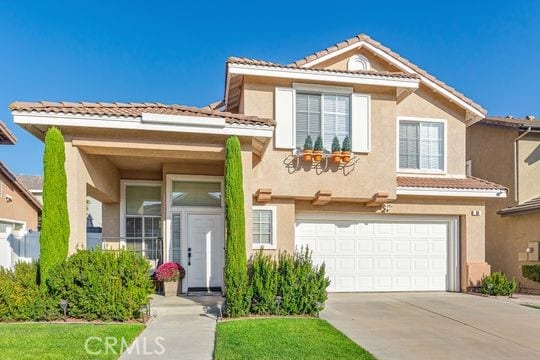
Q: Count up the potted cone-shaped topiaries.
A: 4